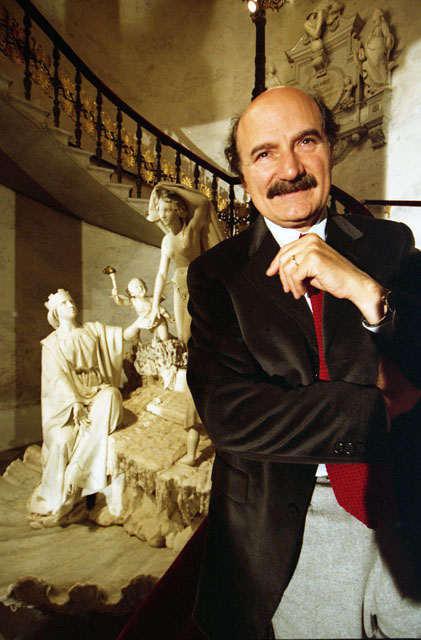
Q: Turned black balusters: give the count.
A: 11